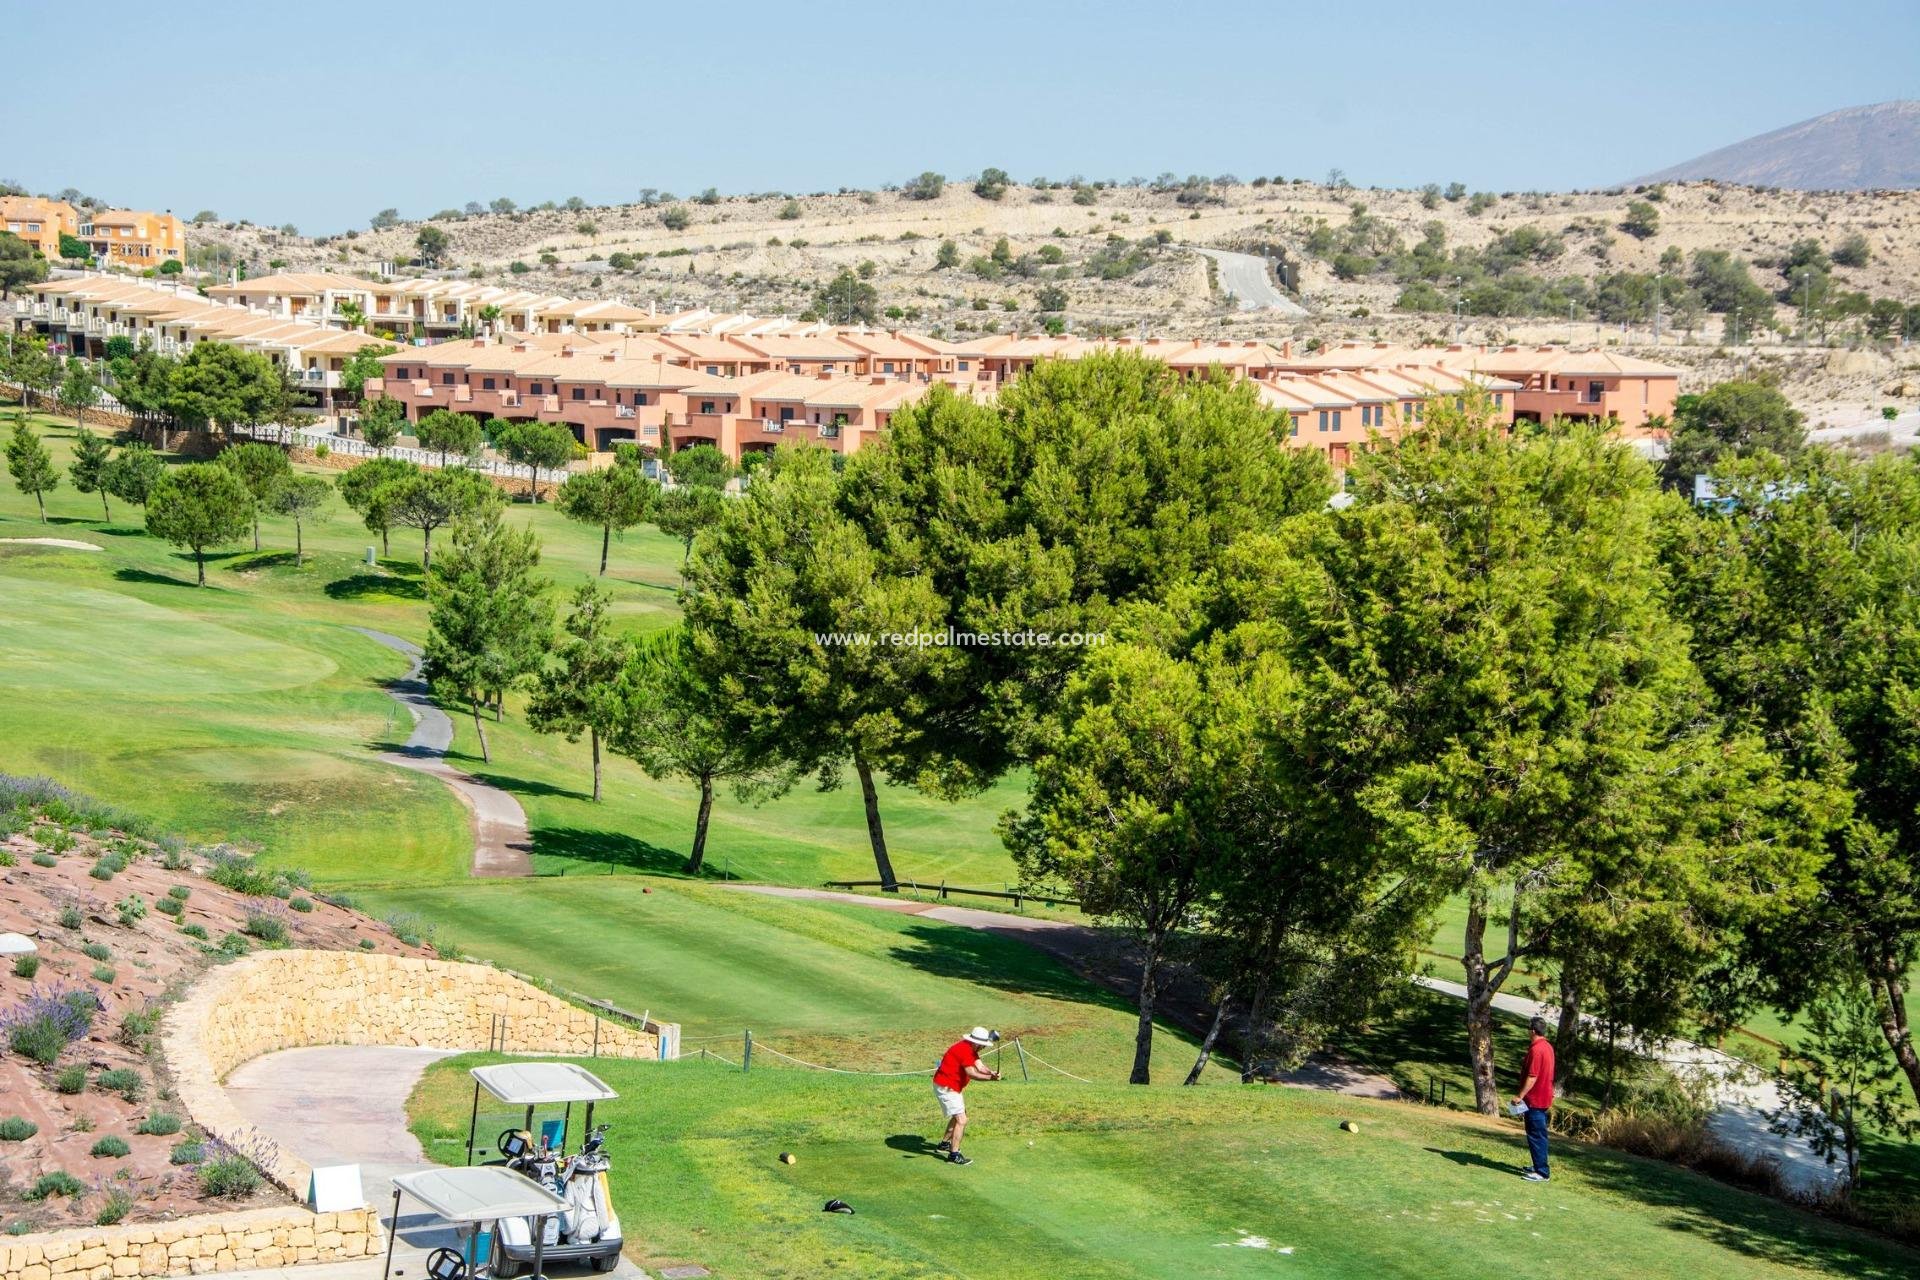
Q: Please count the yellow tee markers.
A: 2